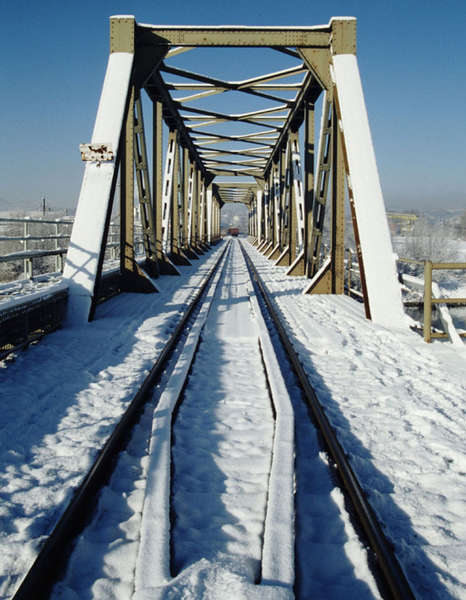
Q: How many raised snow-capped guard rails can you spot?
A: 2